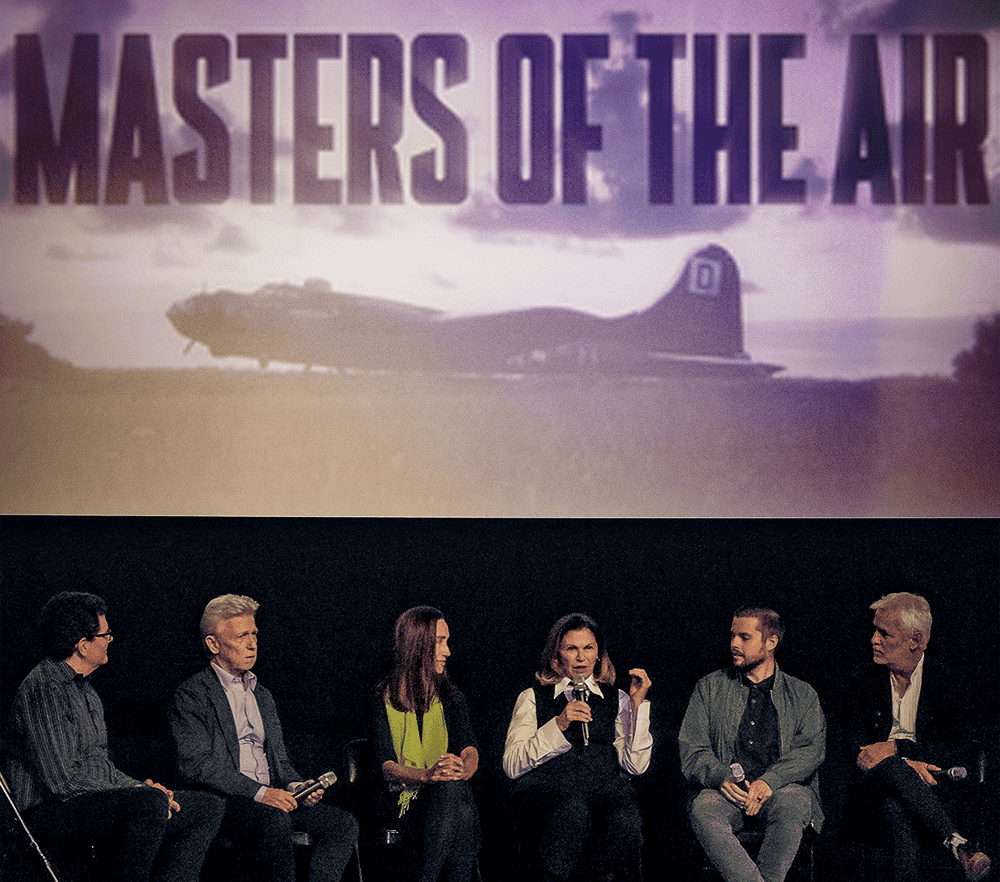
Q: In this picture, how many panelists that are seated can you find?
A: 6